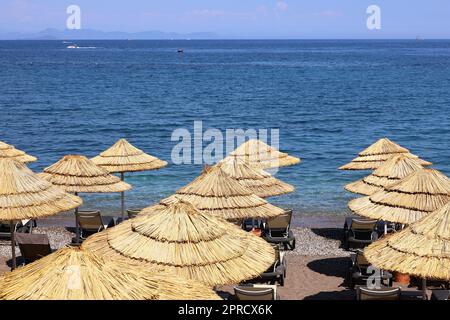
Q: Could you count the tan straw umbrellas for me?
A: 13